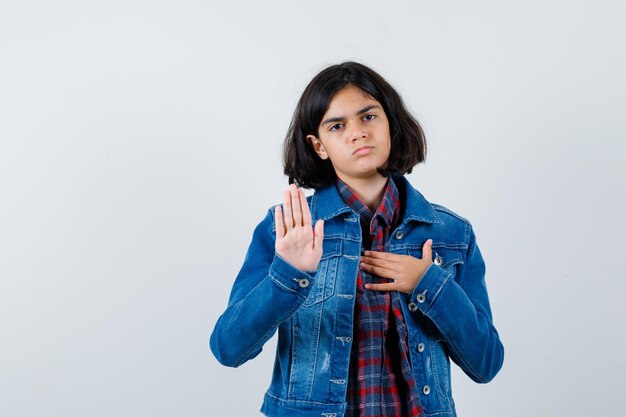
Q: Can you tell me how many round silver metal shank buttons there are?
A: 7